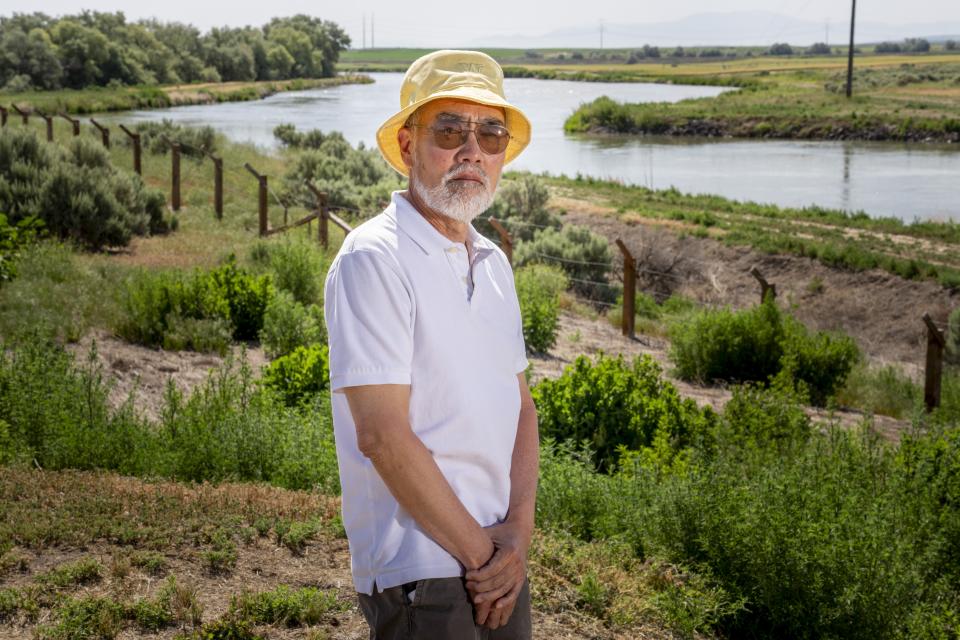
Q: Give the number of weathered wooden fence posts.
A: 14